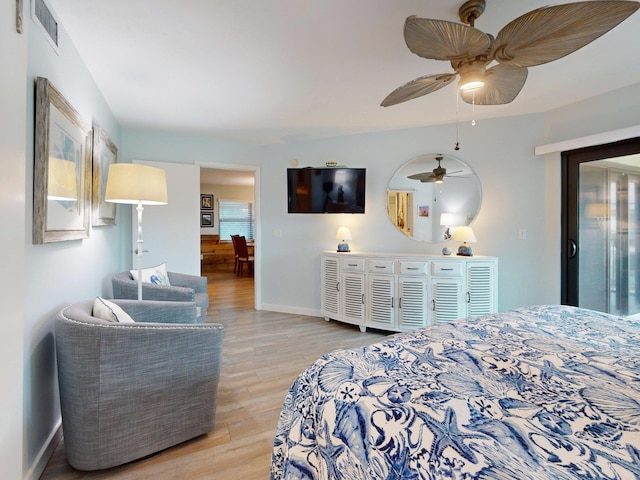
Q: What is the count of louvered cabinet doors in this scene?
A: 6